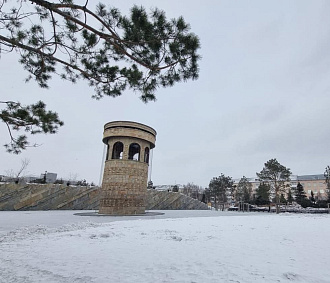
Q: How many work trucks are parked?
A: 0